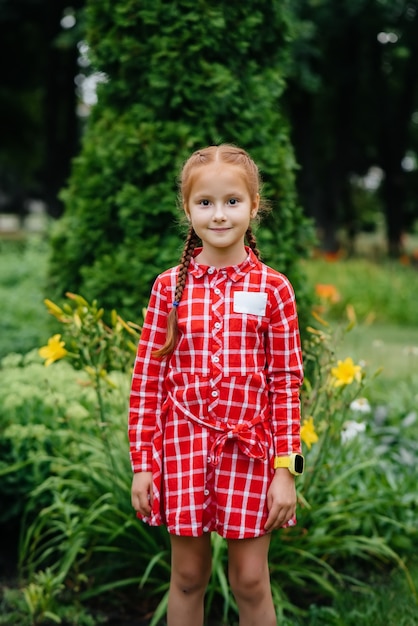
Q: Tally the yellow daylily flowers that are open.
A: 3